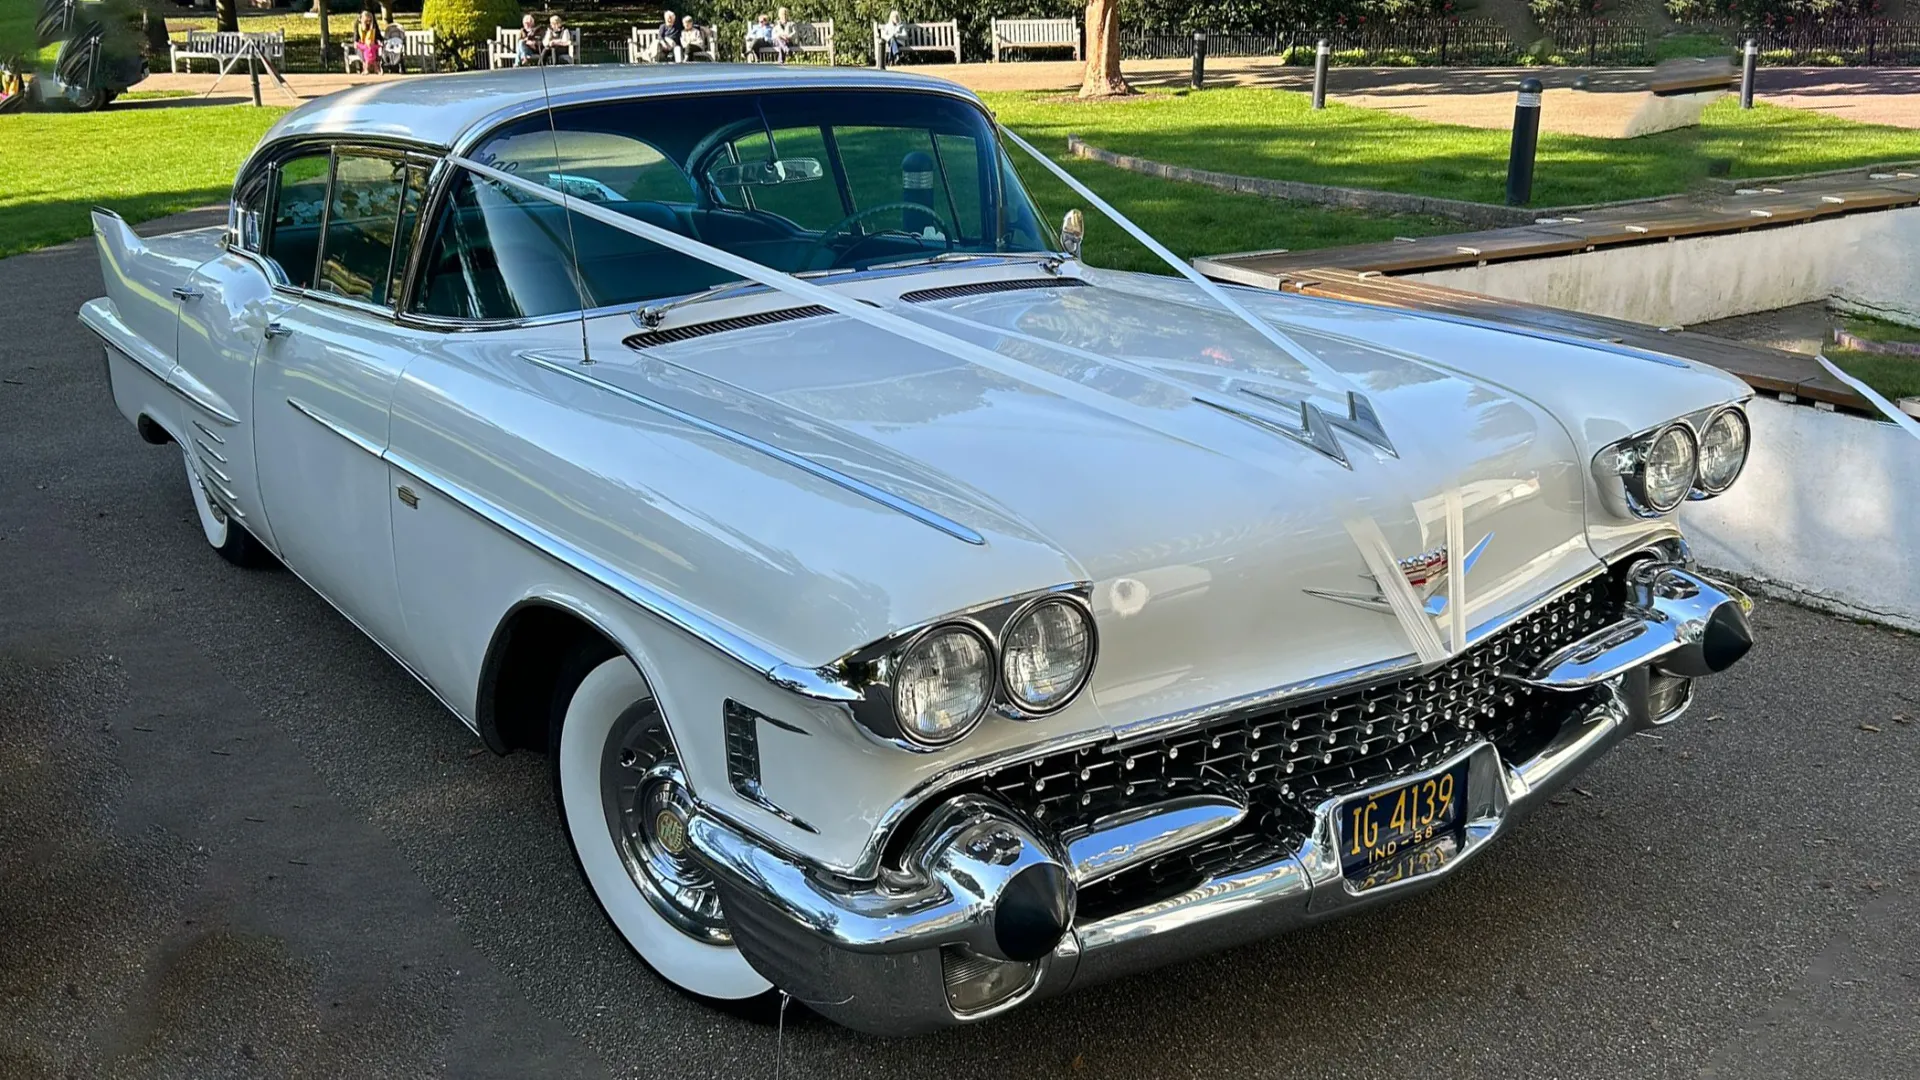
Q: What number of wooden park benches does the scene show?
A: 7